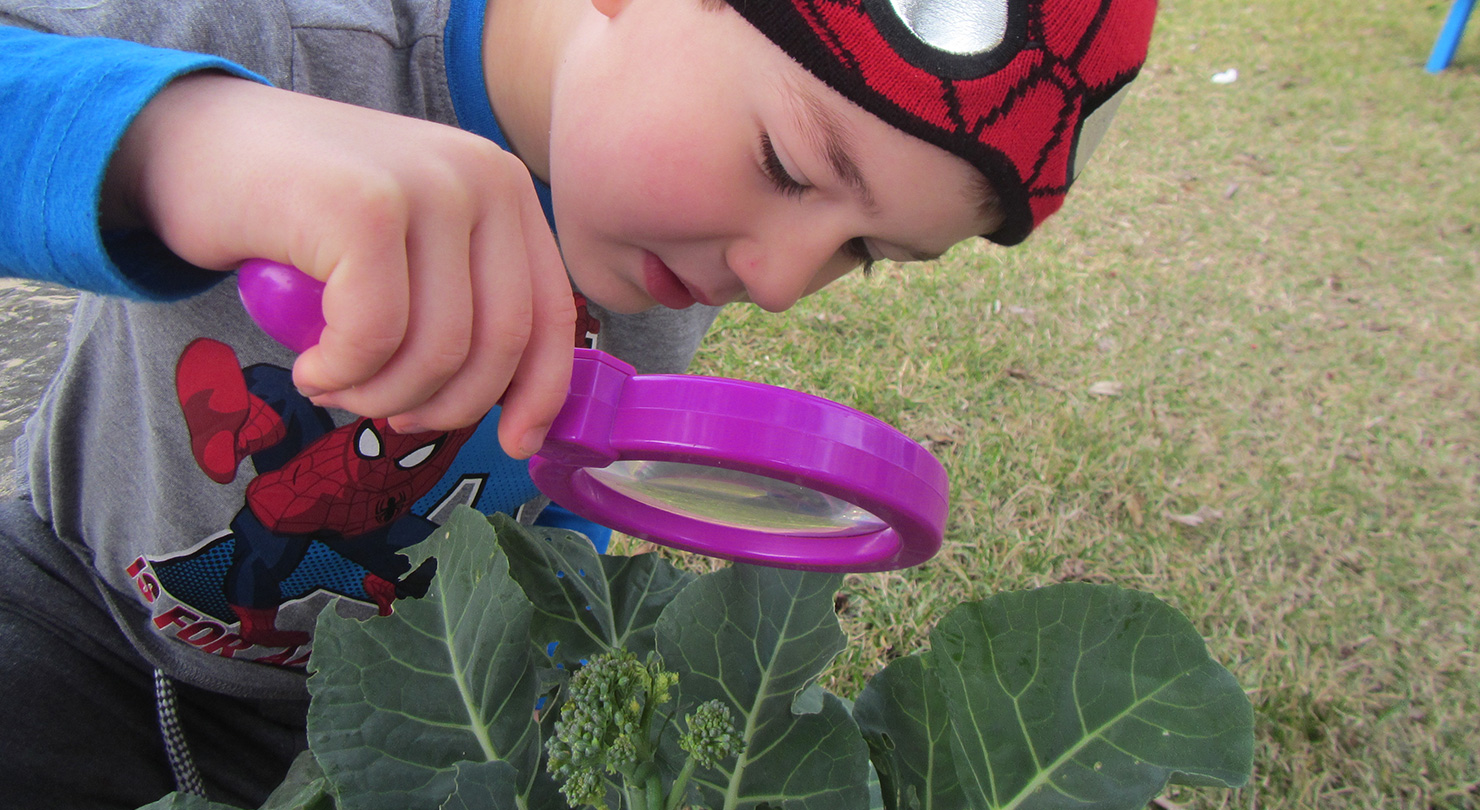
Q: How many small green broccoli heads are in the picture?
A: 2